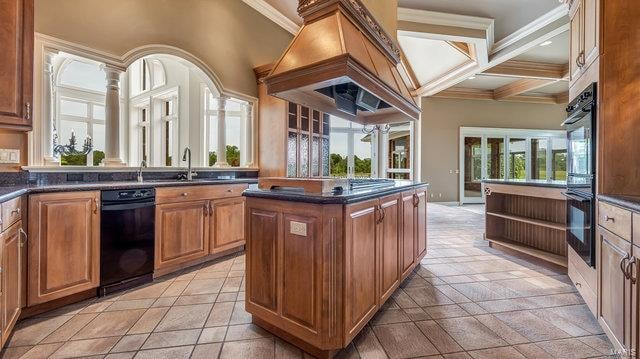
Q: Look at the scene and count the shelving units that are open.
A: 1